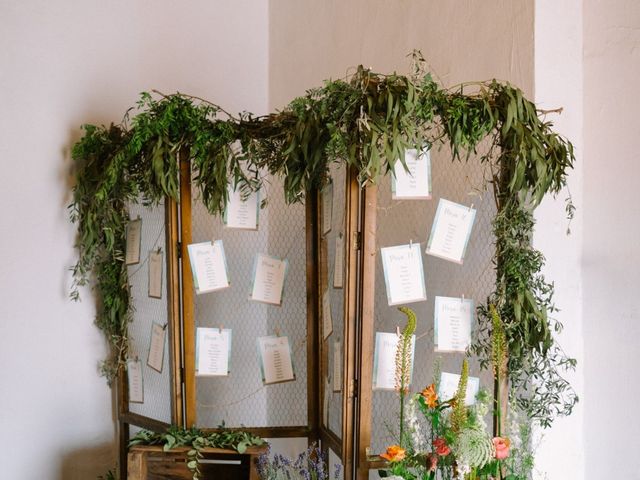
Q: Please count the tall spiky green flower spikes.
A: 3